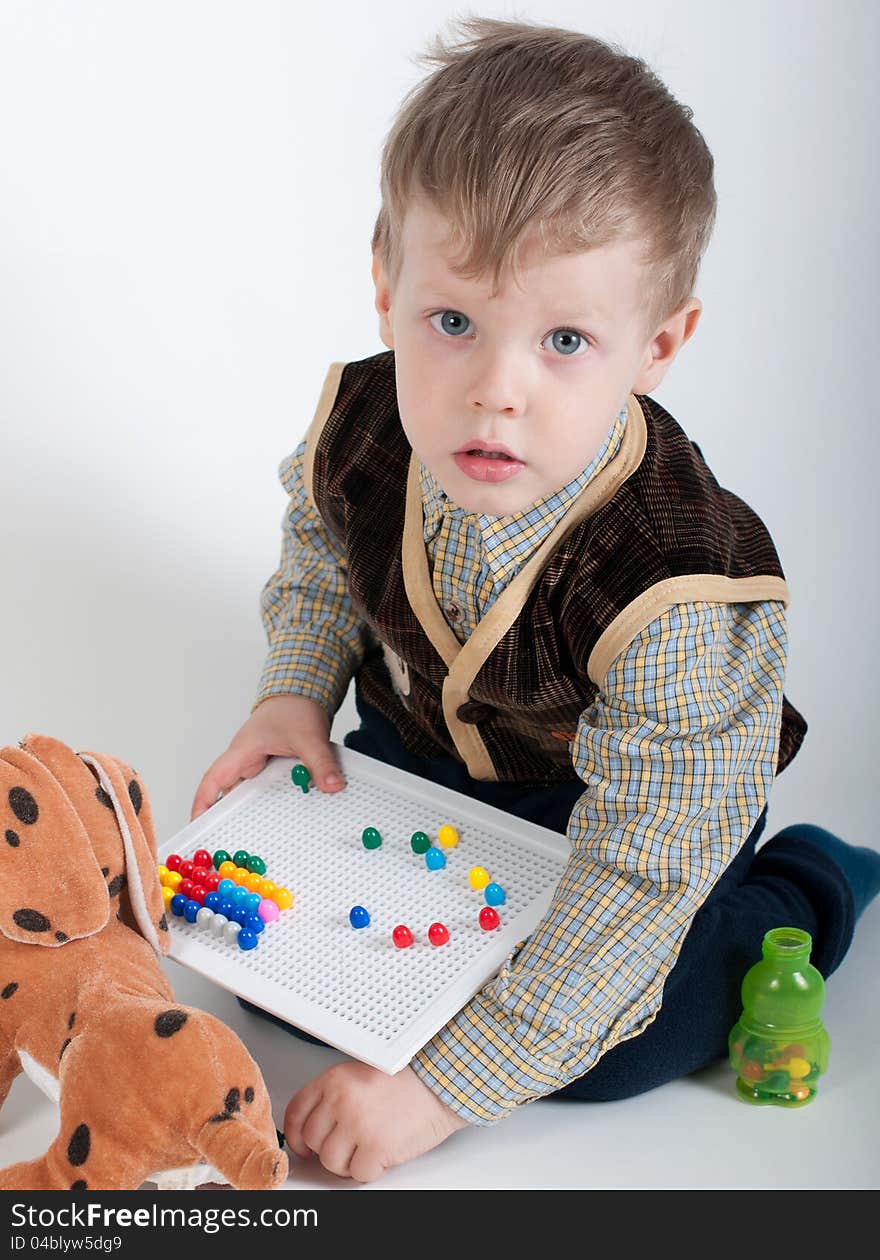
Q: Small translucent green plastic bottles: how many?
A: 1